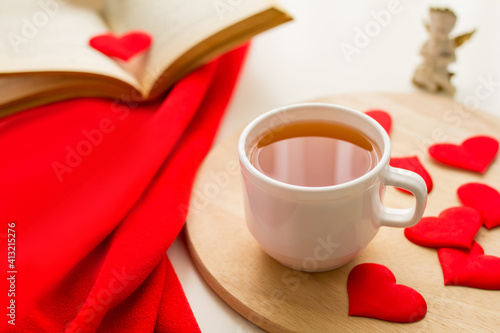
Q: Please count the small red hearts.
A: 8